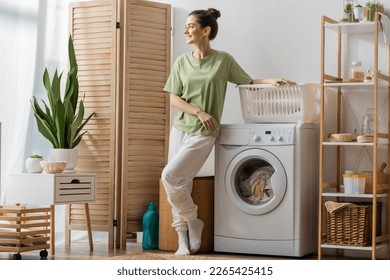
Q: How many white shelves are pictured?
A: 5